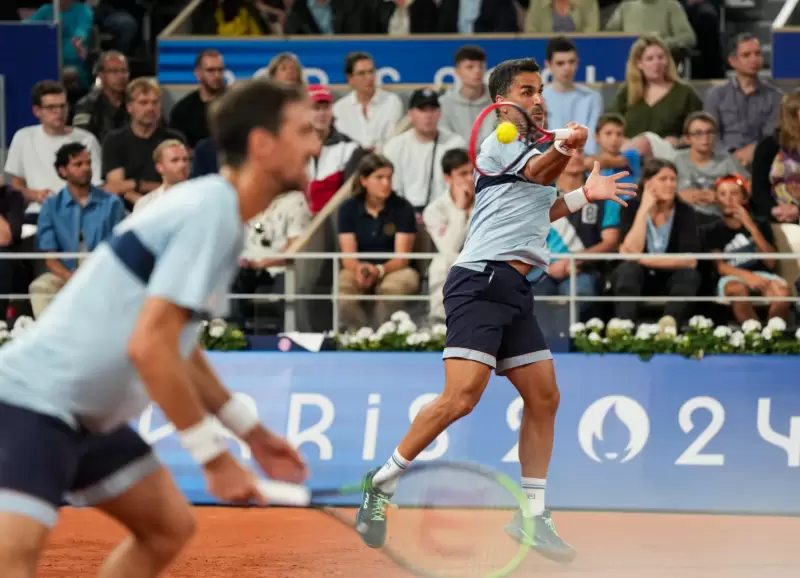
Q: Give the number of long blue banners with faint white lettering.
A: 2